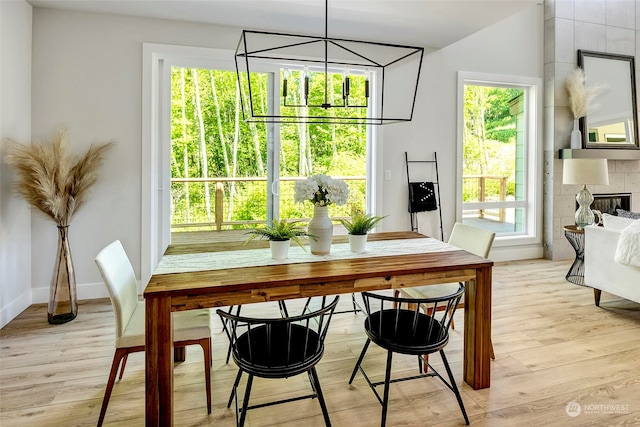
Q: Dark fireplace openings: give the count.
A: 1